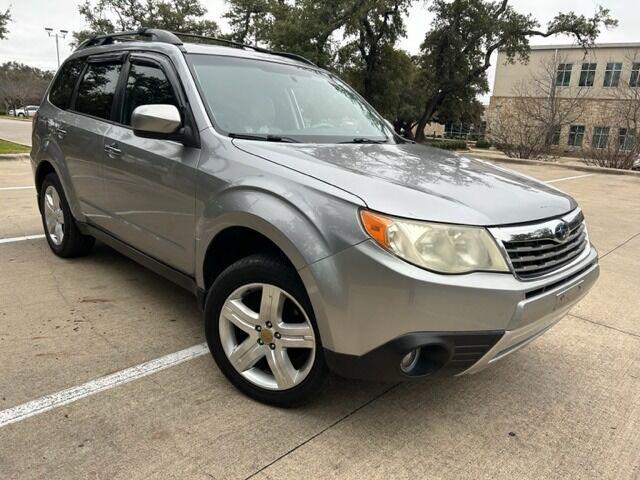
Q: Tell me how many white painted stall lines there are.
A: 4